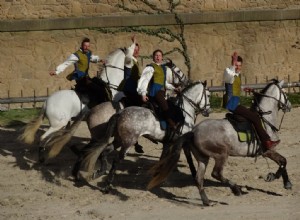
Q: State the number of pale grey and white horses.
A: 4